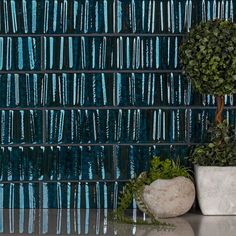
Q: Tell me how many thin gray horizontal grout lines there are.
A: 5